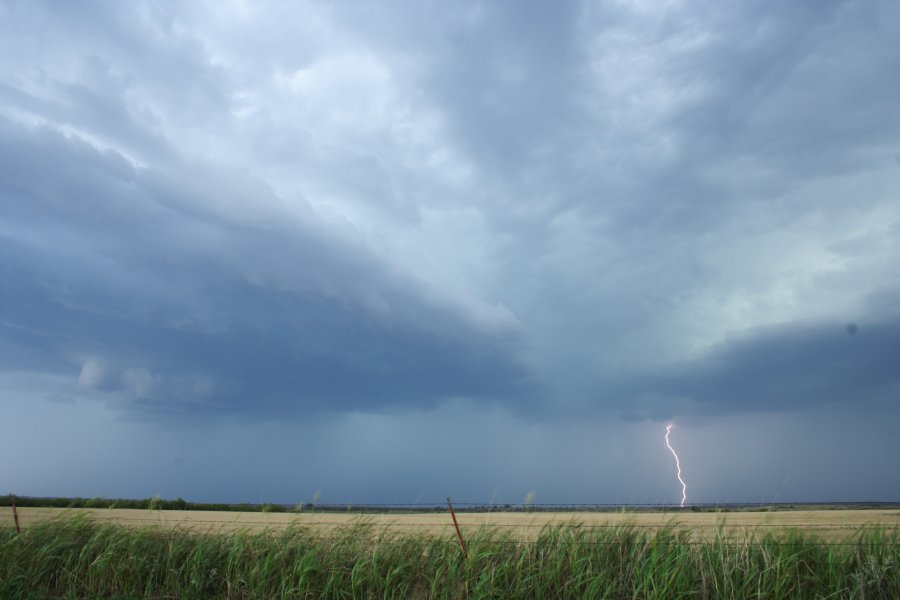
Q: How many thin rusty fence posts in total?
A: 2